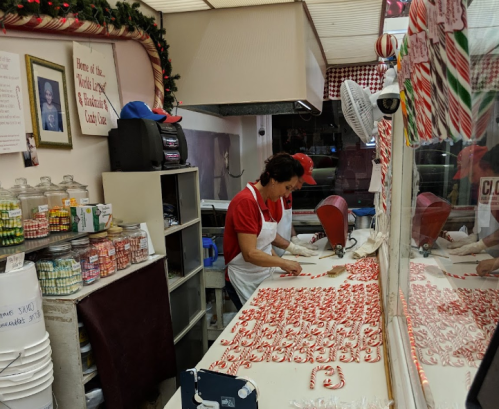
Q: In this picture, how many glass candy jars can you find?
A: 9